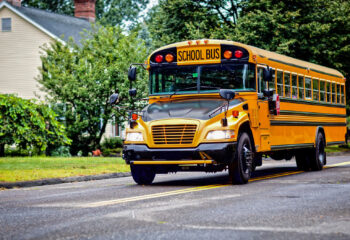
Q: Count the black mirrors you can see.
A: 6